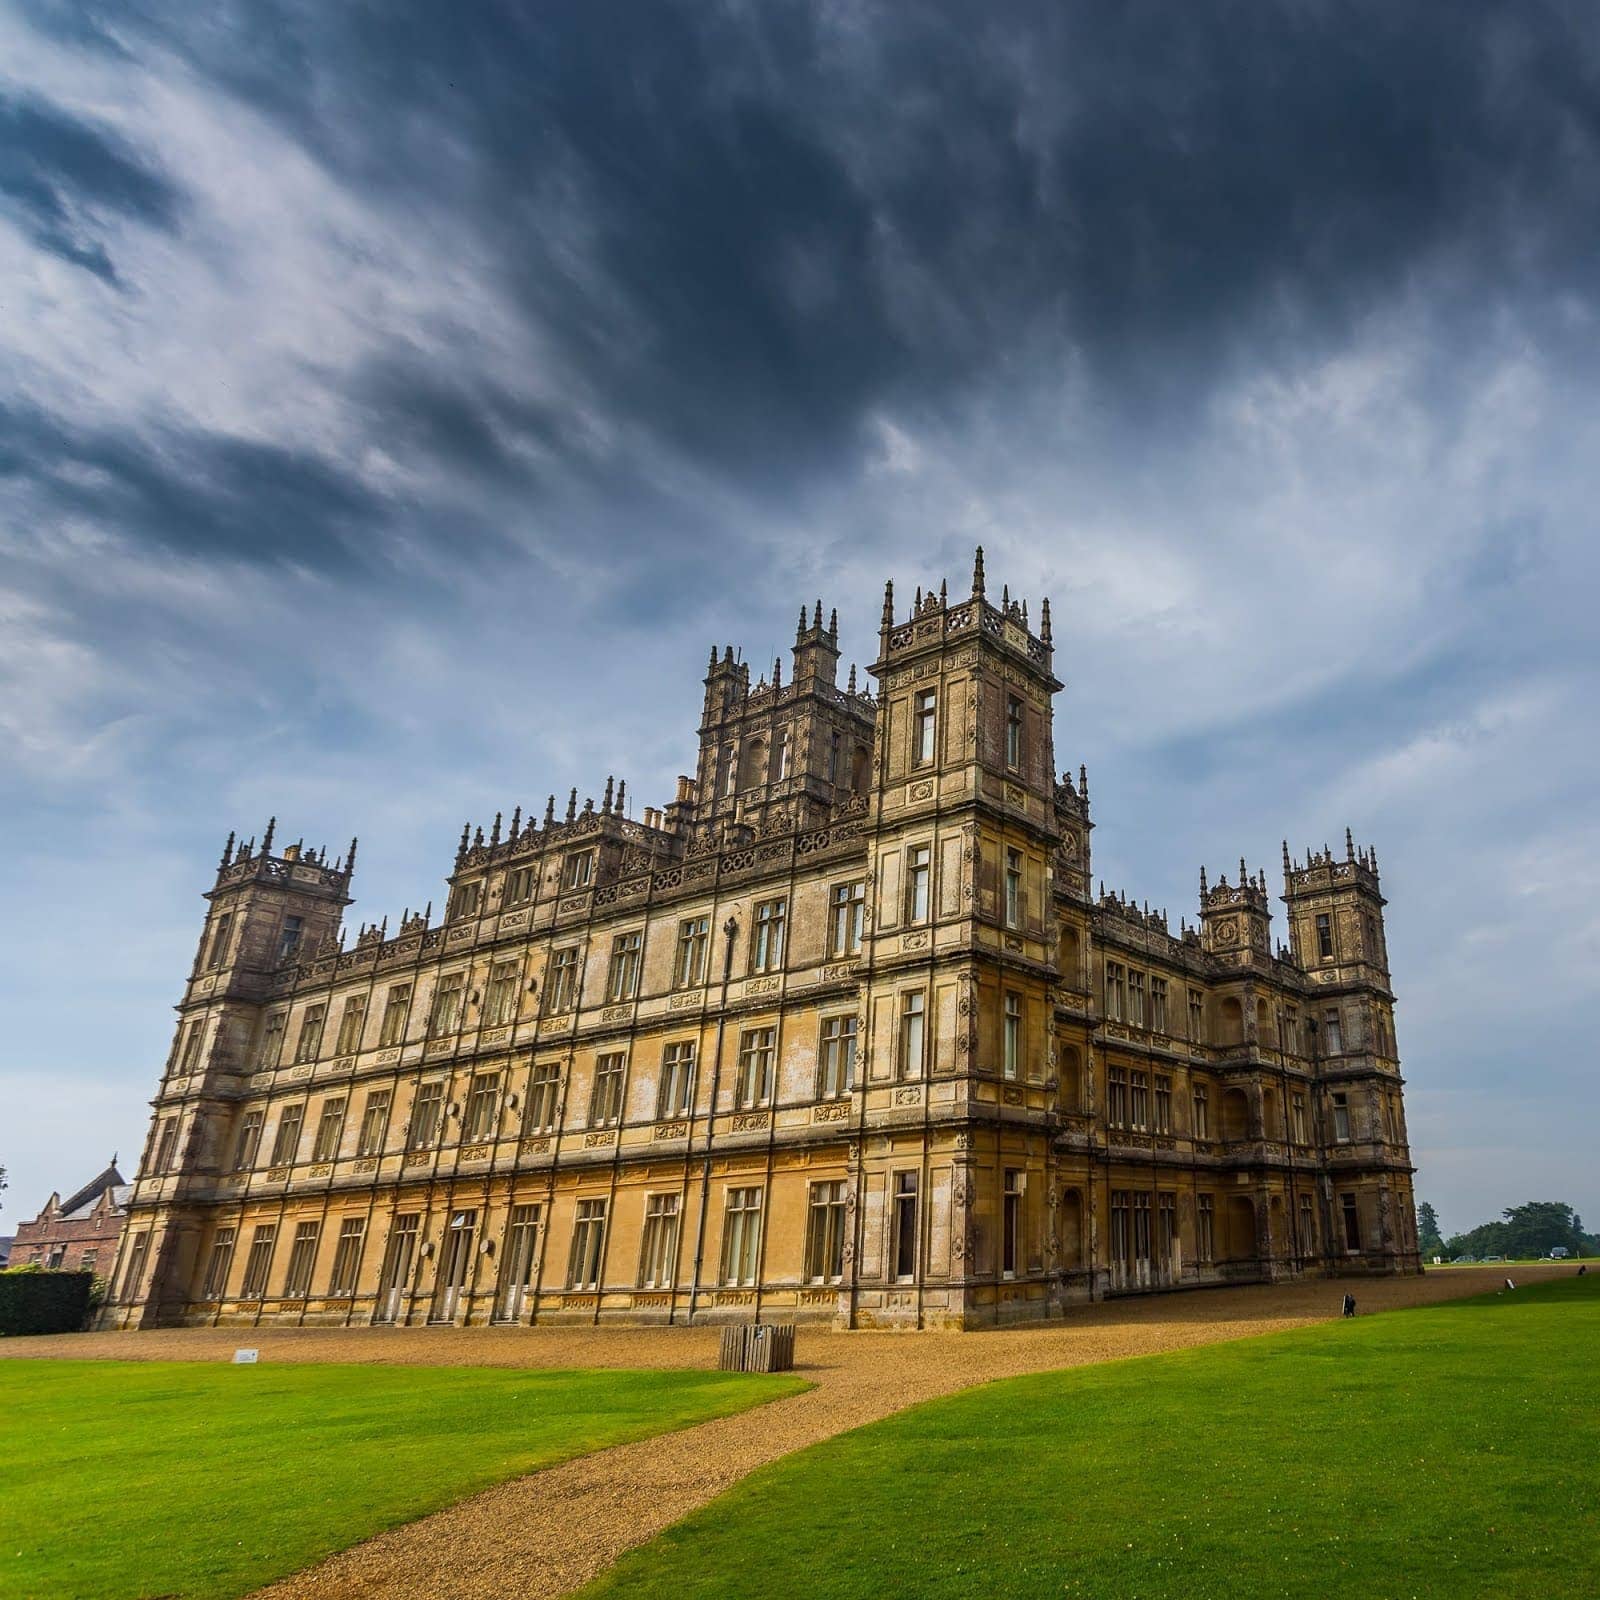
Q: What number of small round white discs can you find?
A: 6